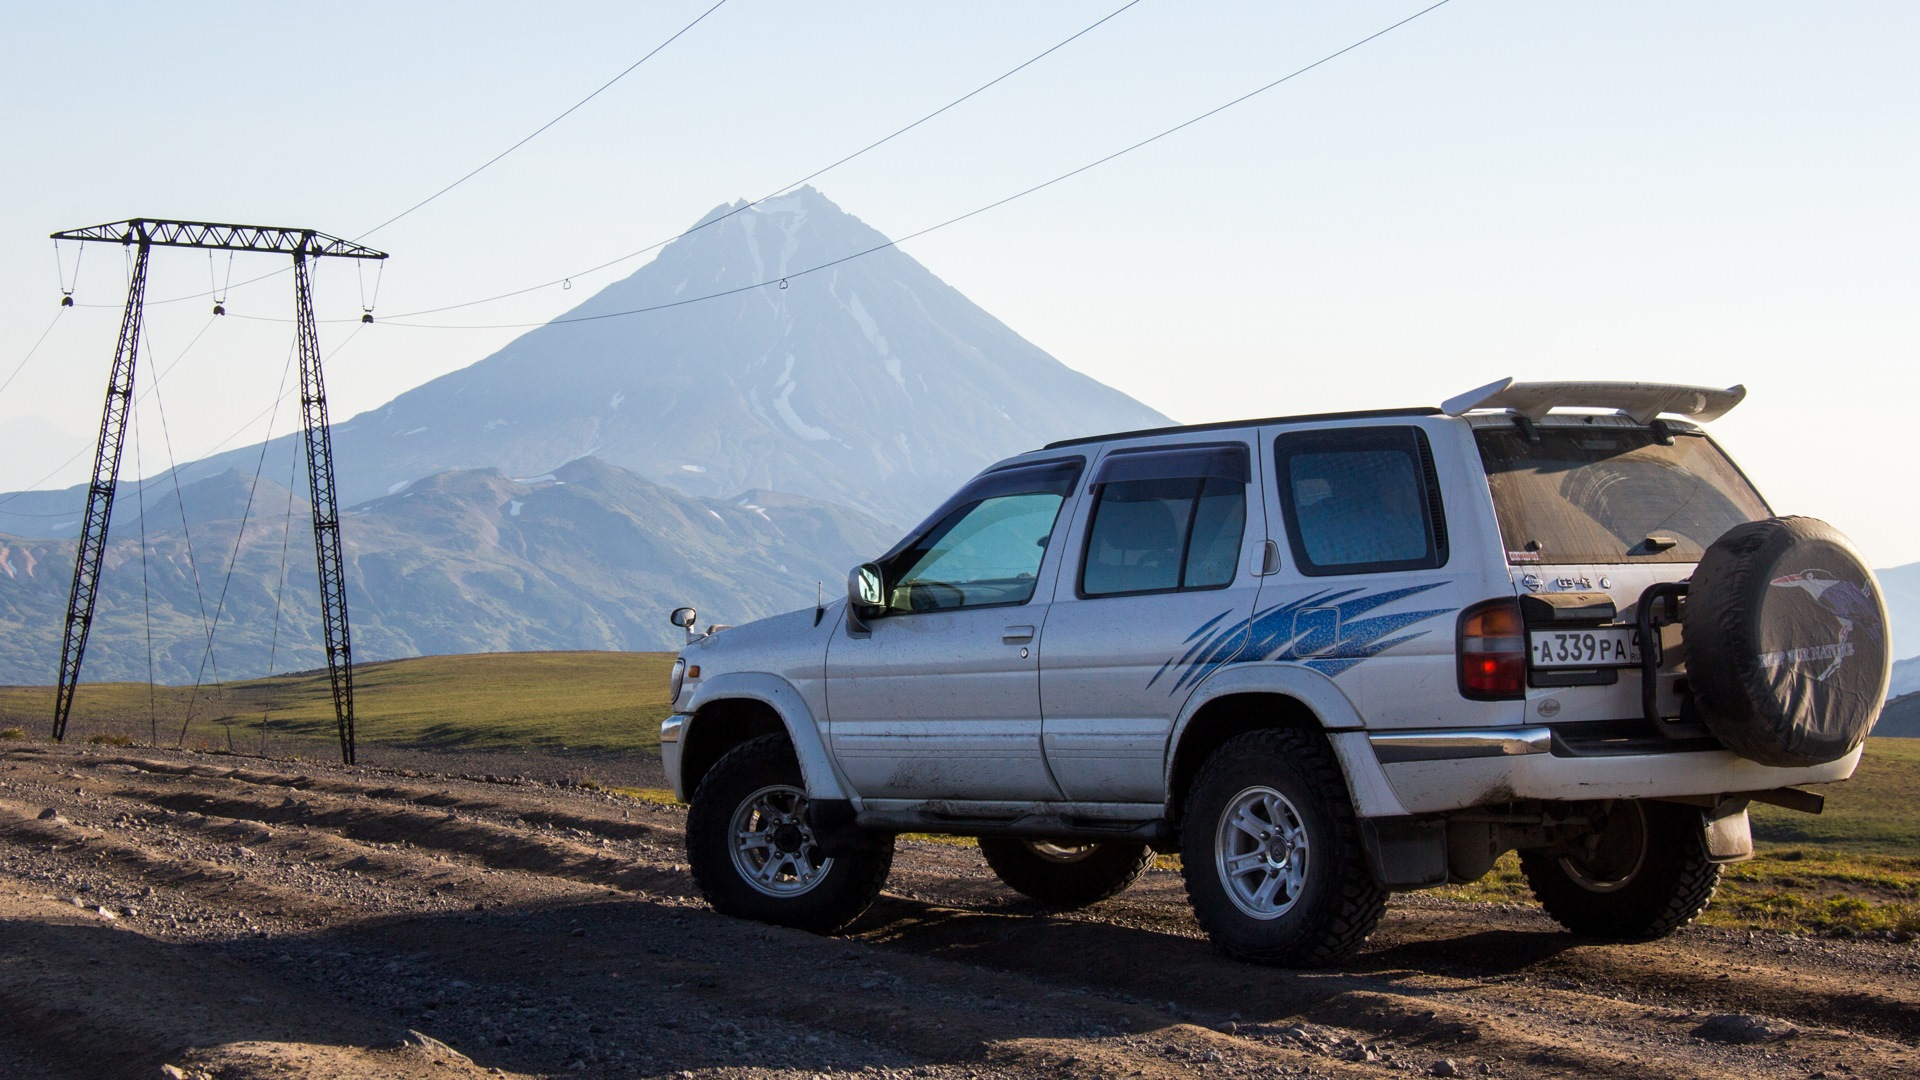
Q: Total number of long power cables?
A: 3